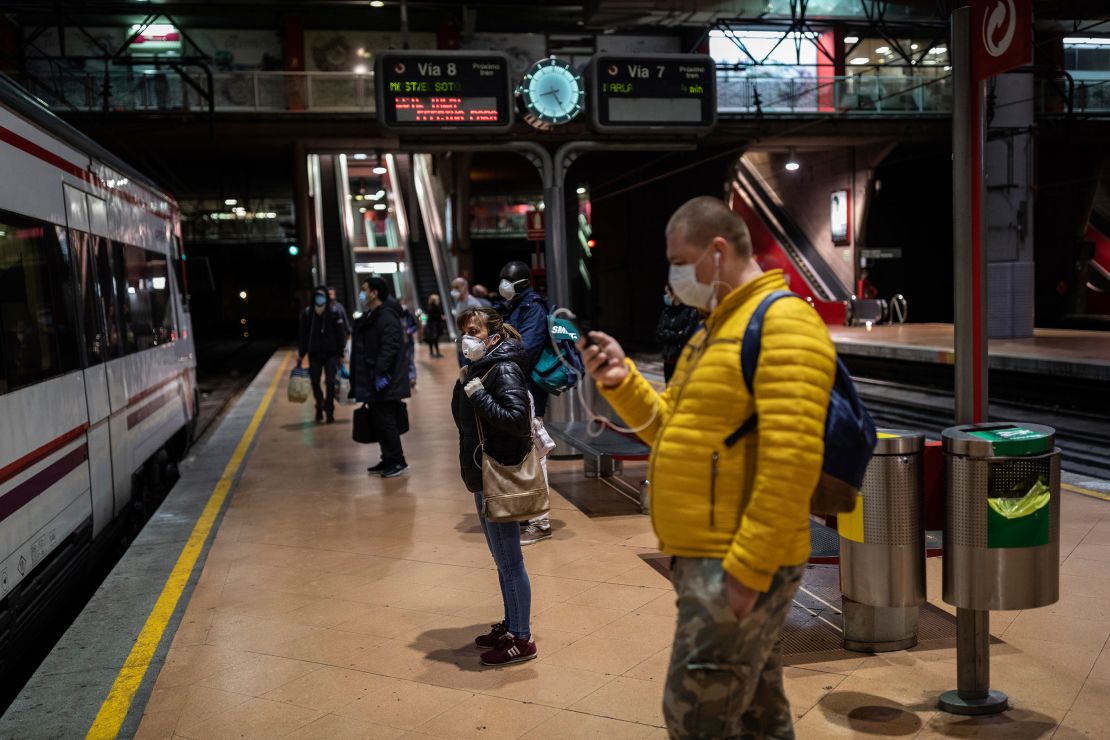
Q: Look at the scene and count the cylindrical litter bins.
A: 2